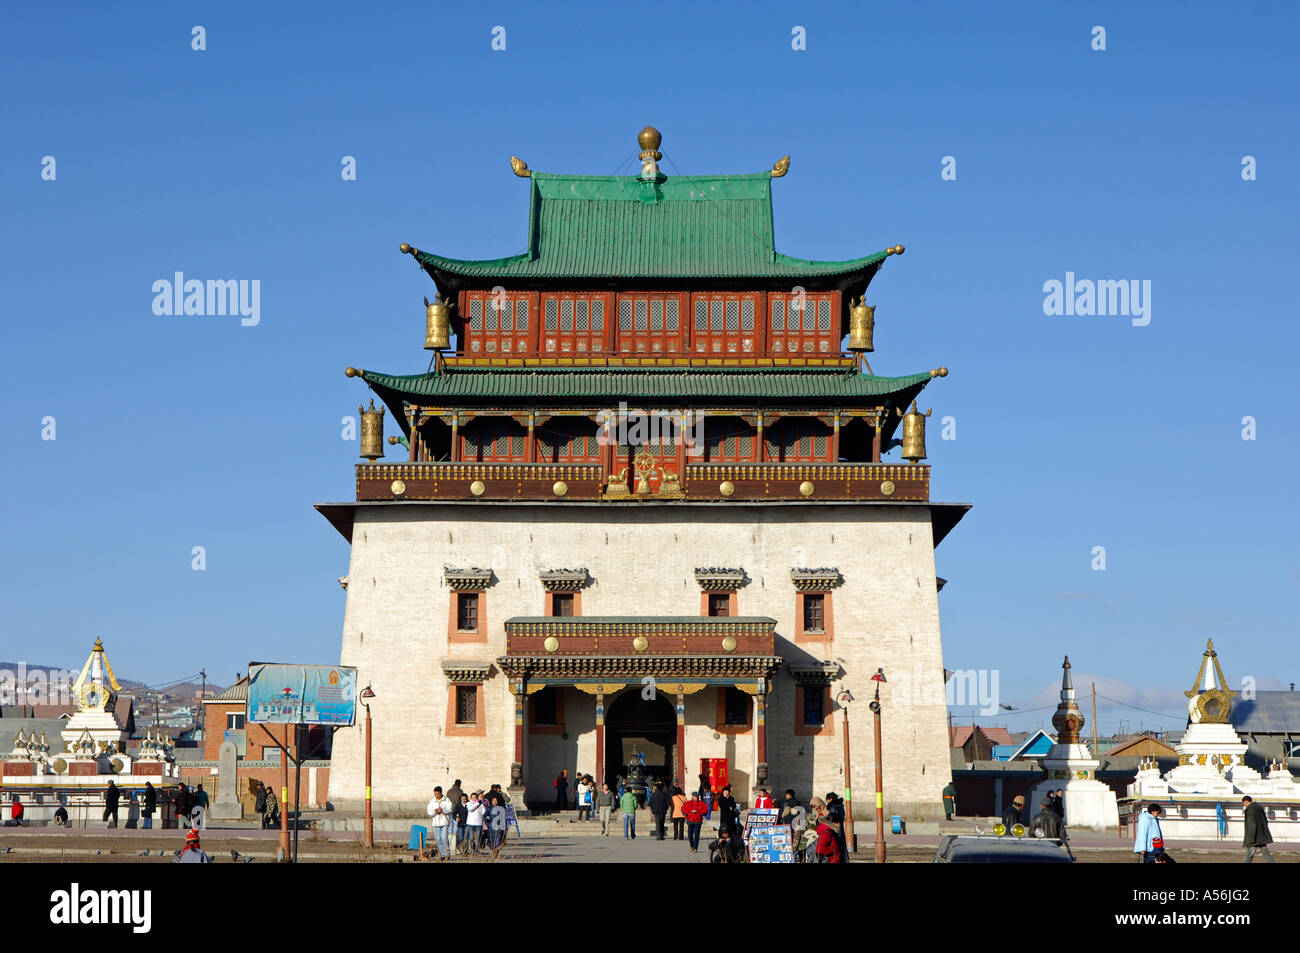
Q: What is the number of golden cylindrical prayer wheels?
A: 4